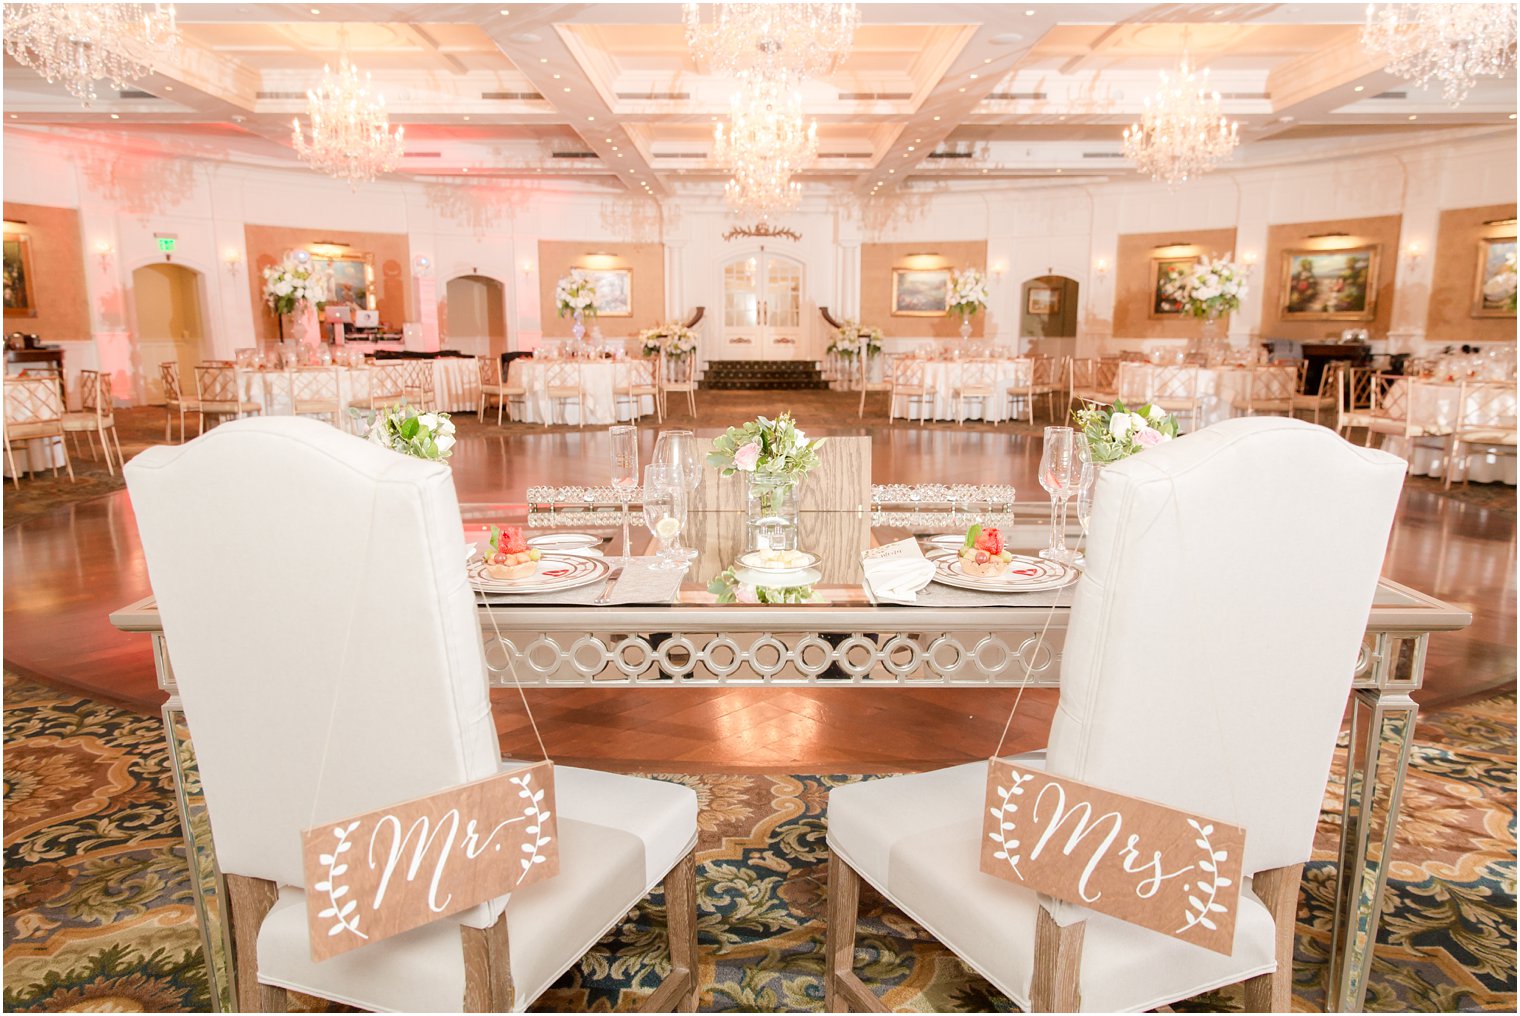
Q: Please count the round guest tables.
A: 6